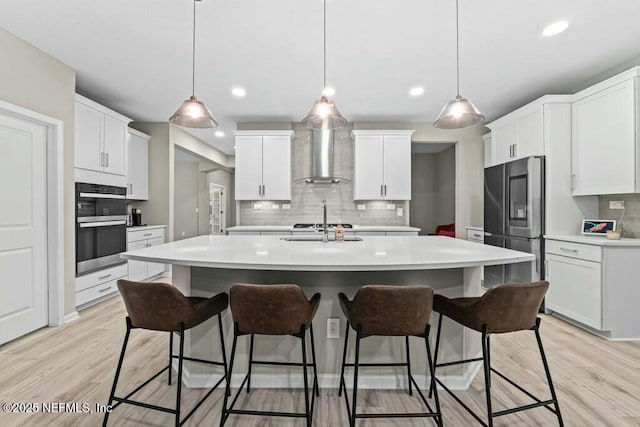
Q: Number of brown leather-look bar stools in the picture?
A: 4